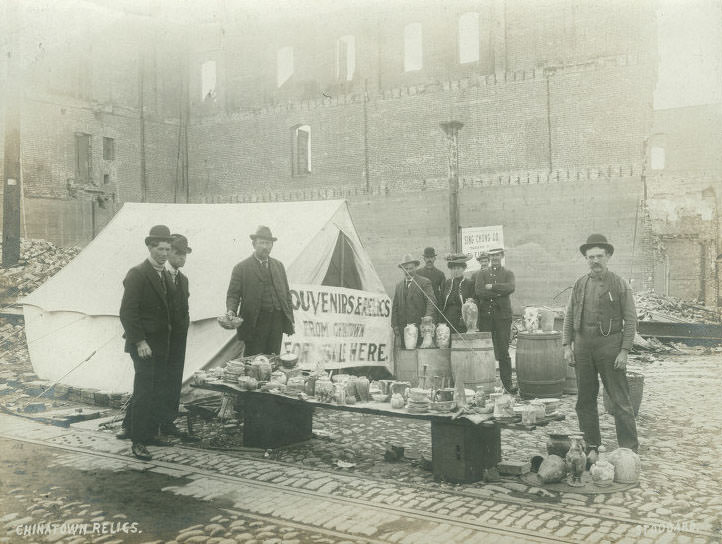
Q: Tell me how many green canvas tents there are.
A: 0